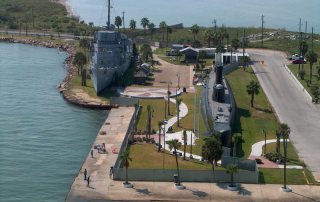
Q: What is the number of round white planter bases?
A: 4